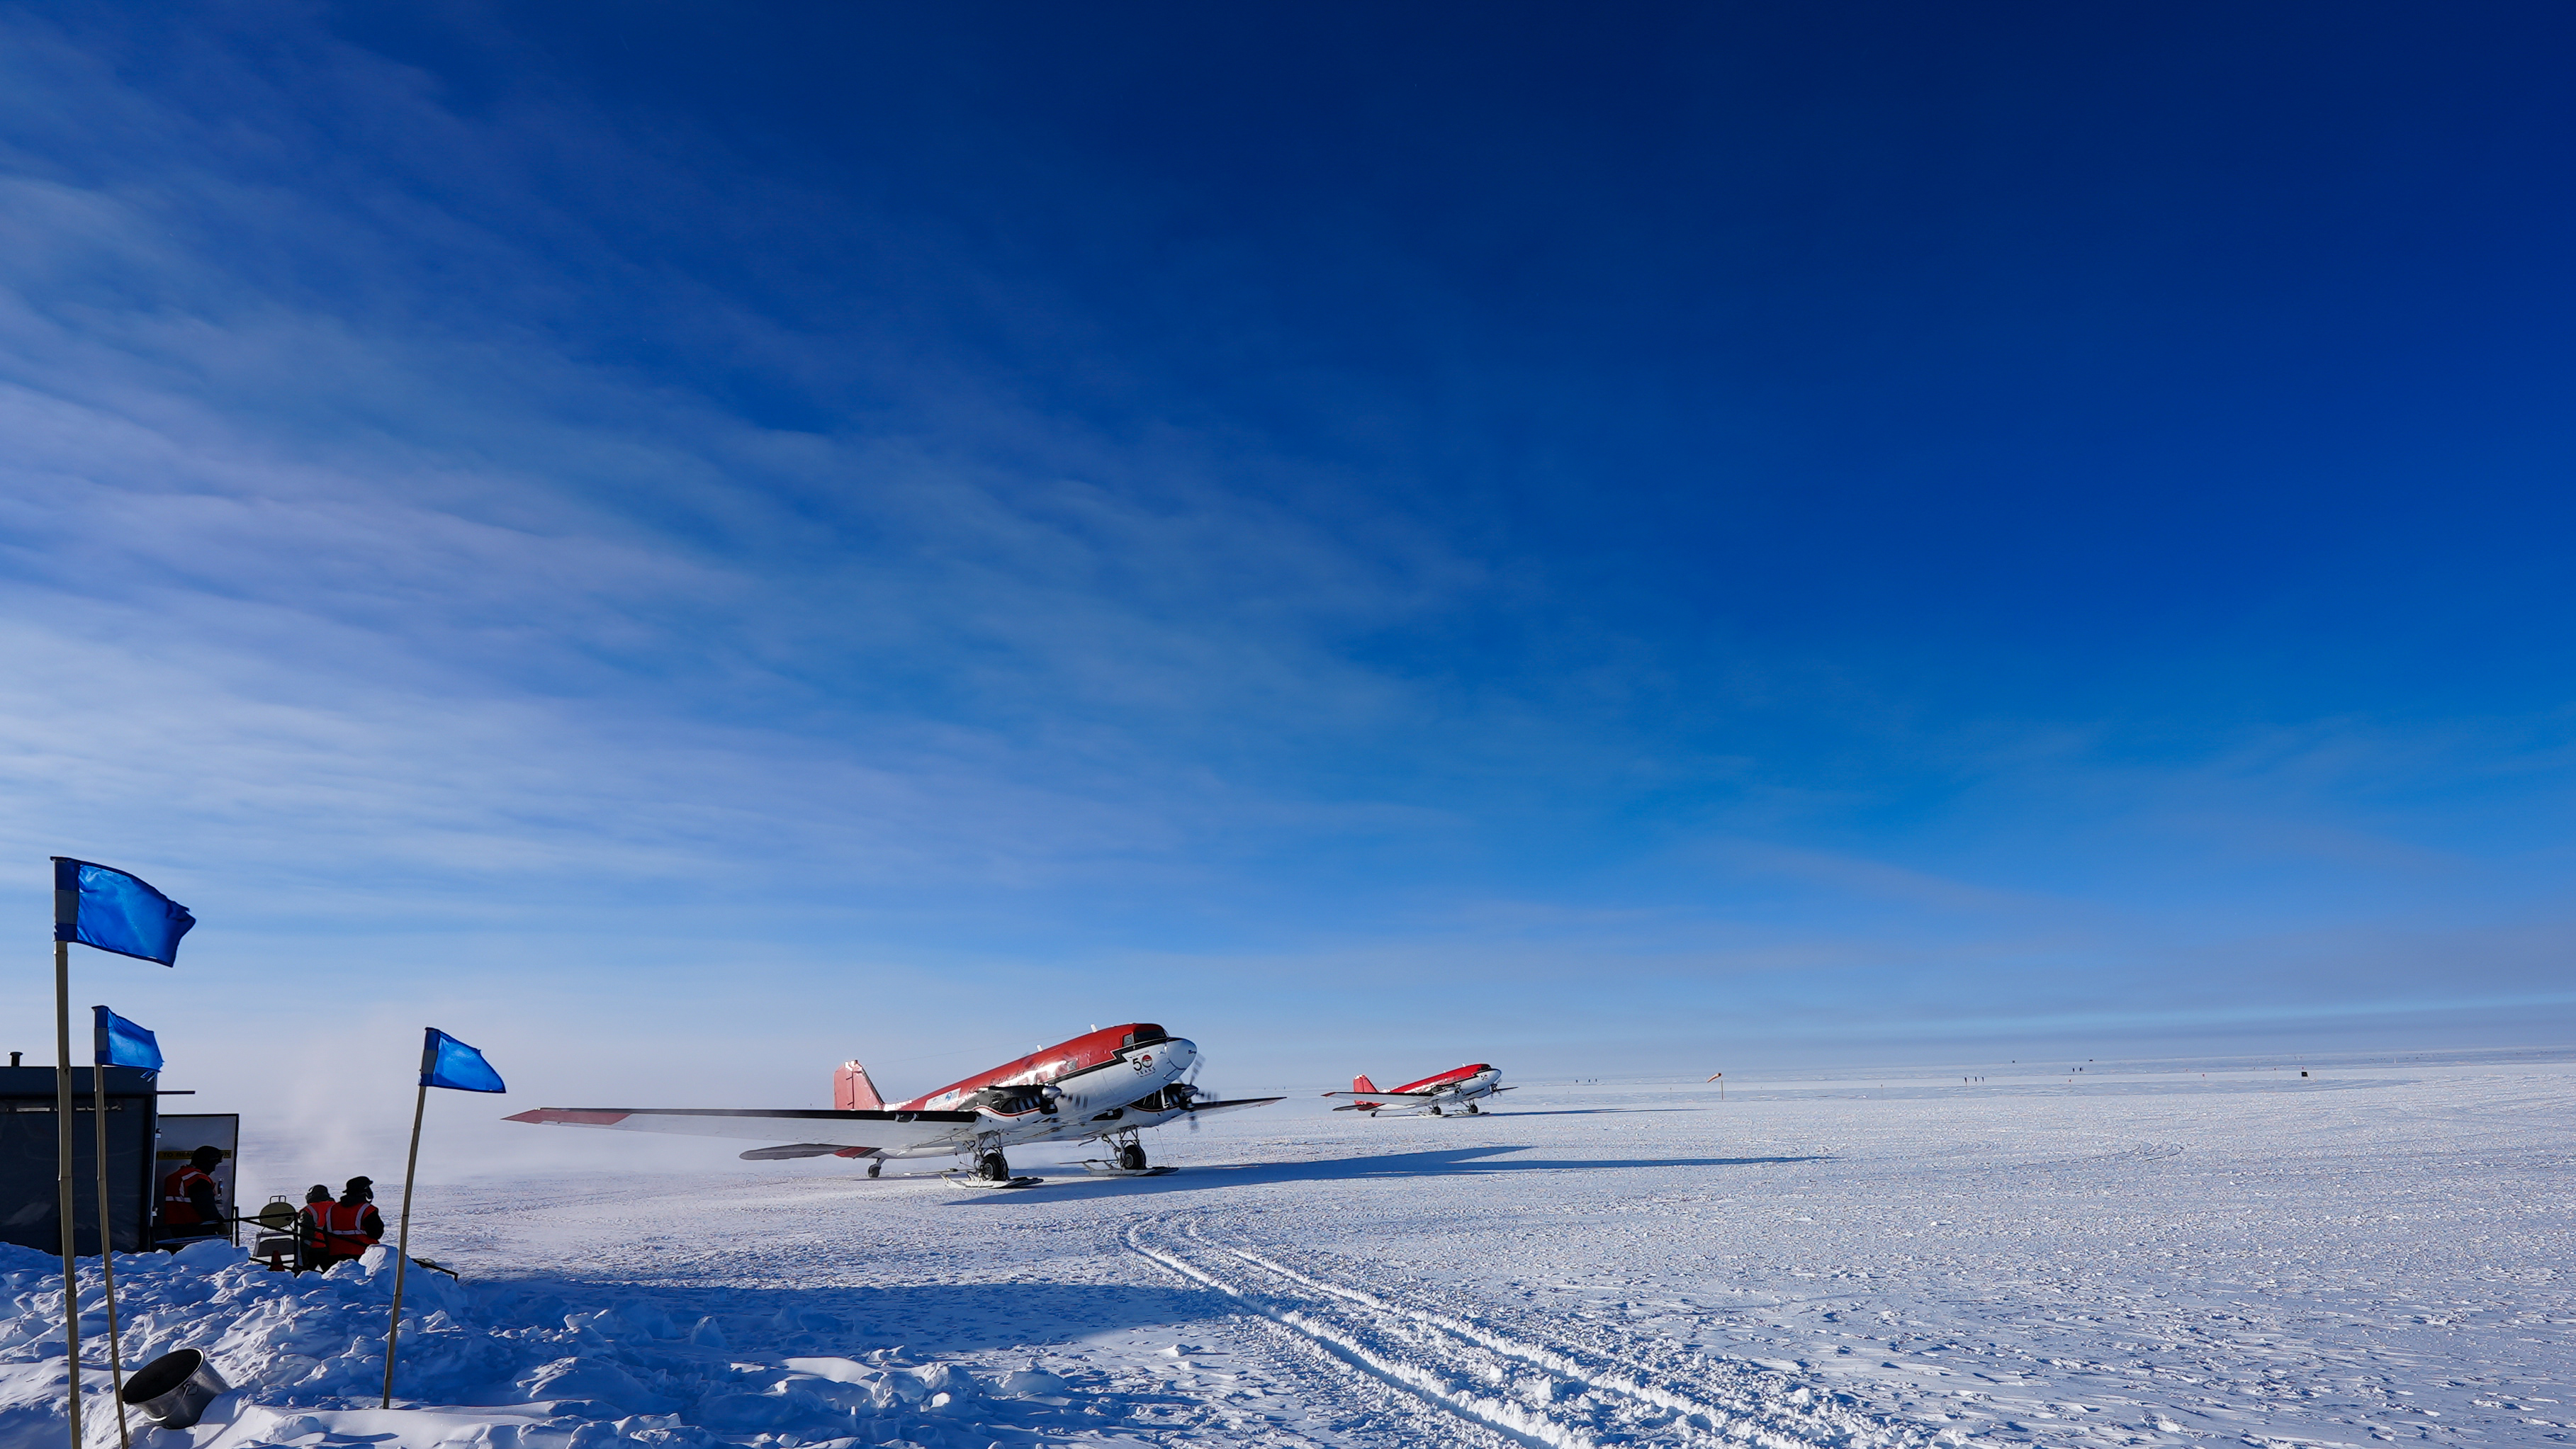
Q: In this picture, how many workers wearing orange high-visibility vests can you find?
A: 3